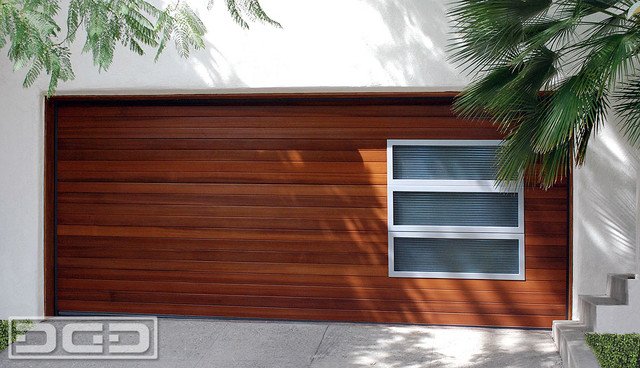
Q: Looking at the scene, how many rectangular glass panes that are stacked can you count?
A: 3